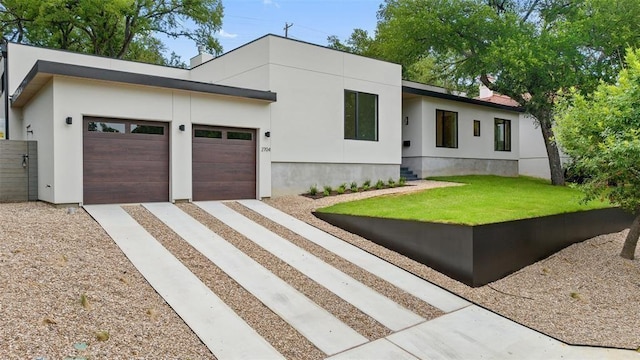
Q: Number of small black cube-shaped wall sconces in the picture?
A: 3